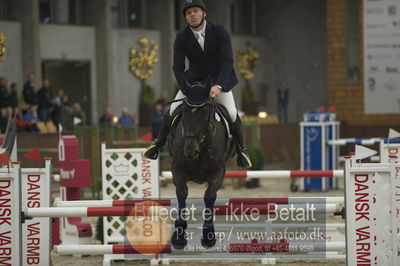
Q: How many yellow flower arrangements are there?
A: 3